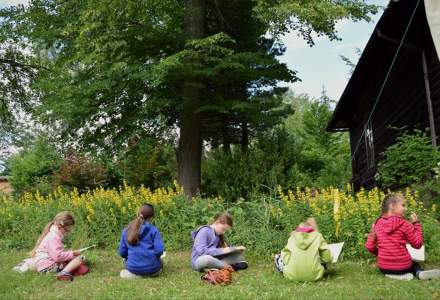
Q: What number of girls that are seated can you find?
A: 5